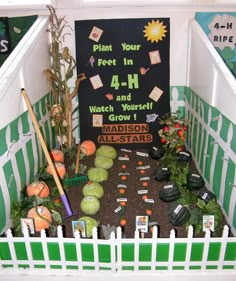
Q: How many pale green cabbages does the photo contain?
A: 6